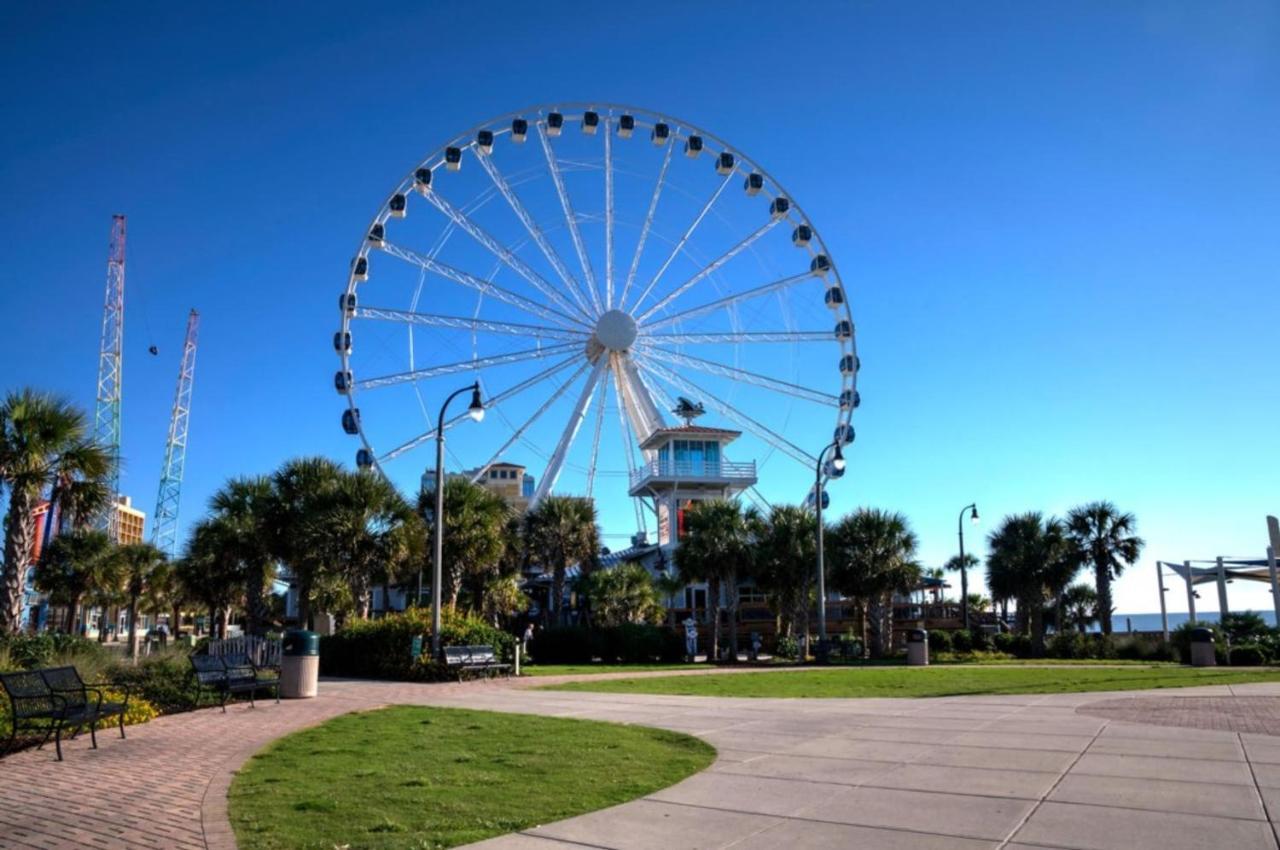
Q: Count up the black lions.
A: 0